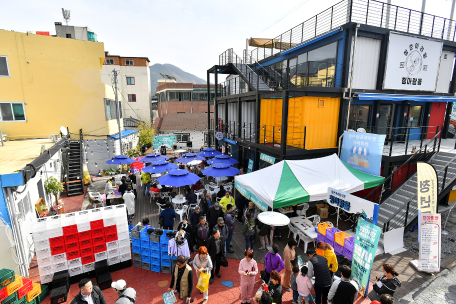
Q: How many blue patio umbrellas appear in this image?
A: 8